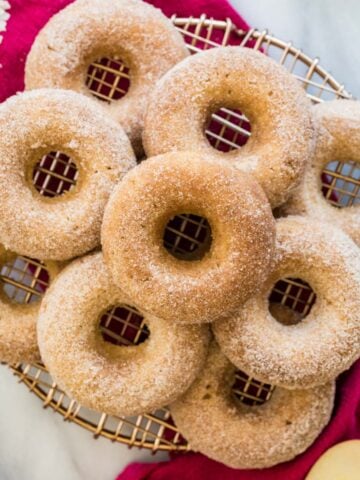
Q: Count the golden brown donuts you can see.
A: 9